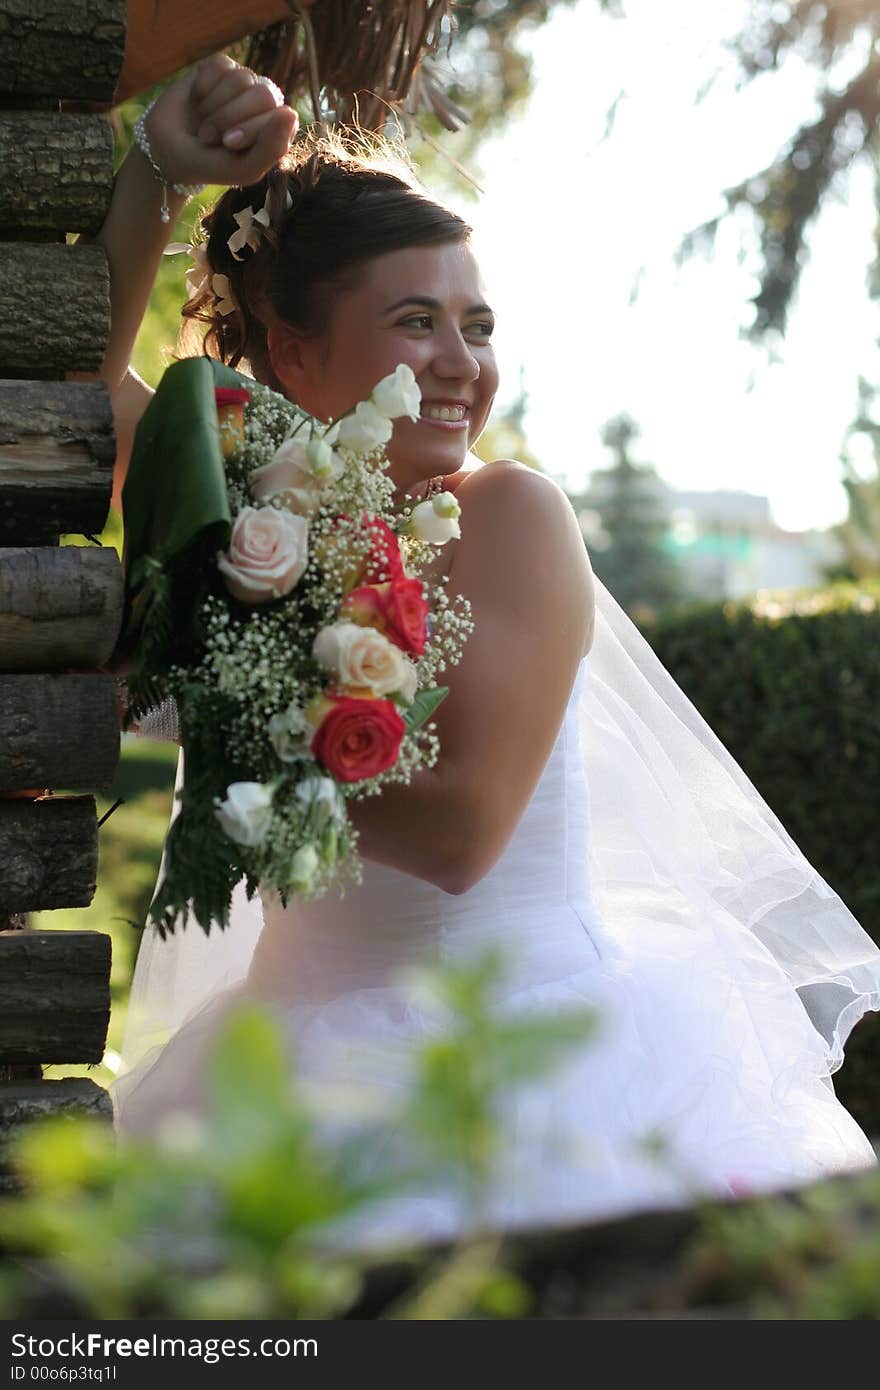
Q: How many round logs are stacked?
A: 9